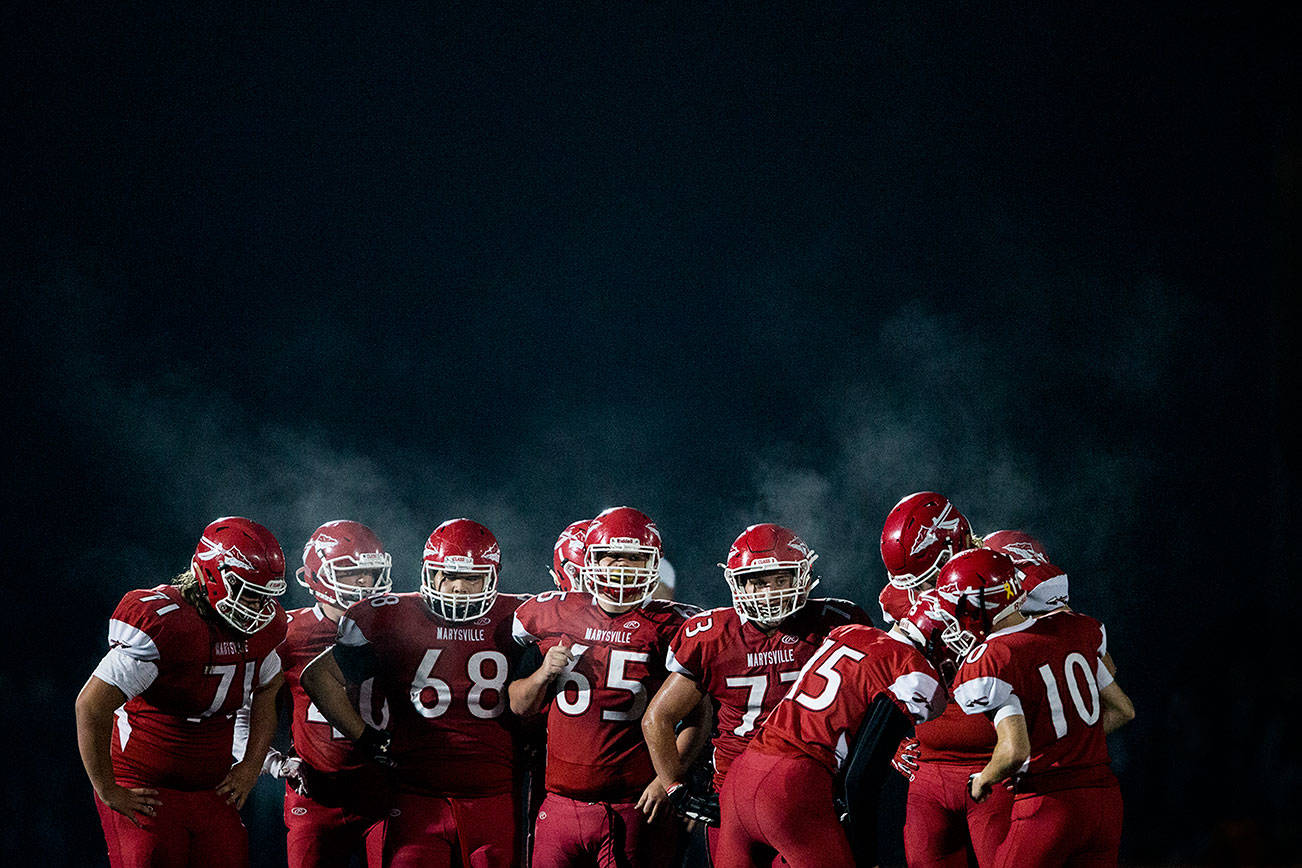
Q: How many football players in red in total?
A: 10